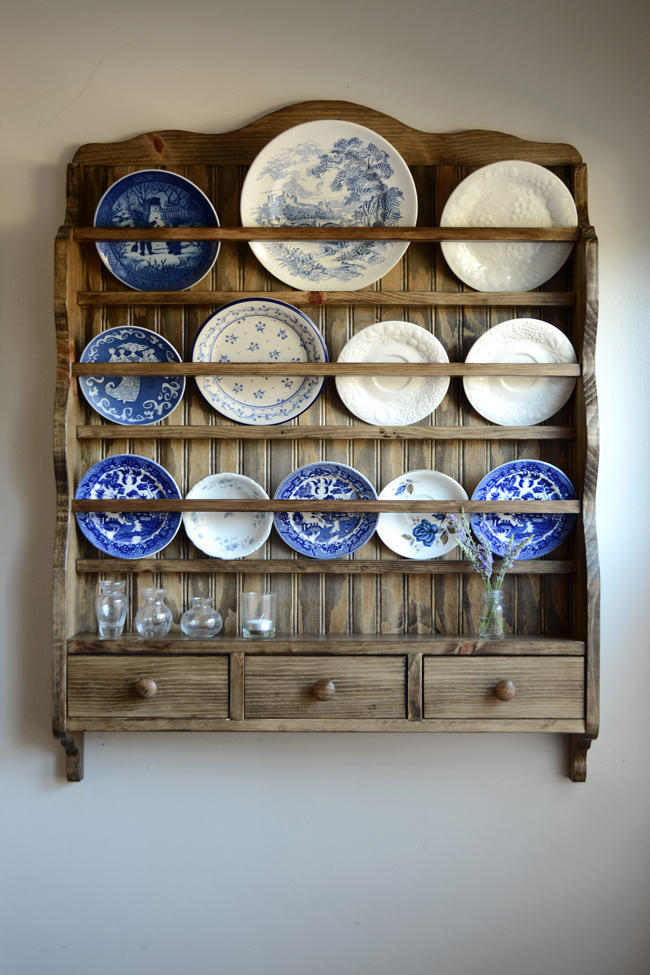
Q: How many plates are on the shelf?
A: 12